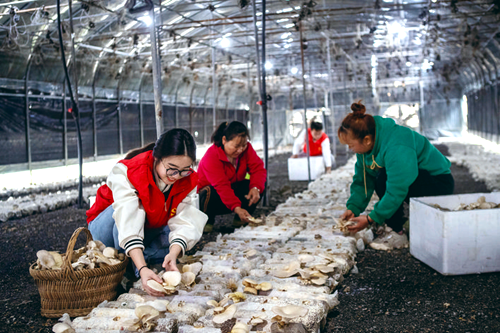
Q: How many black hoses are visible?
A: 2